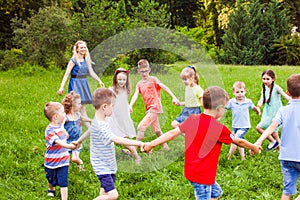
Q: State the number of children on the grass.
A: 10